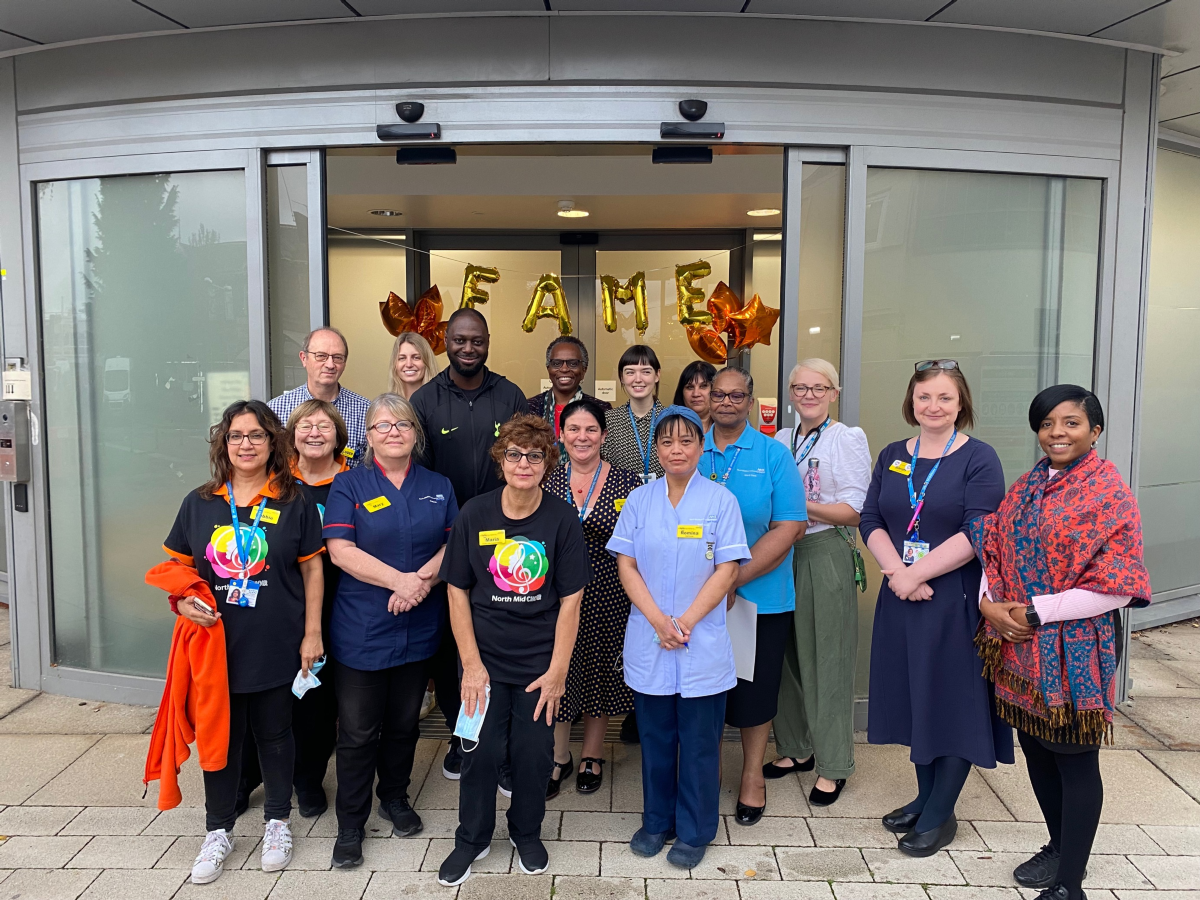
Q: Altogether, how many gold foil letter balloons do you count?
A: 4